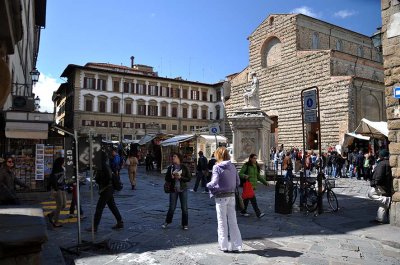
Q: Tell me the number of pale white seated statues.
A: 1